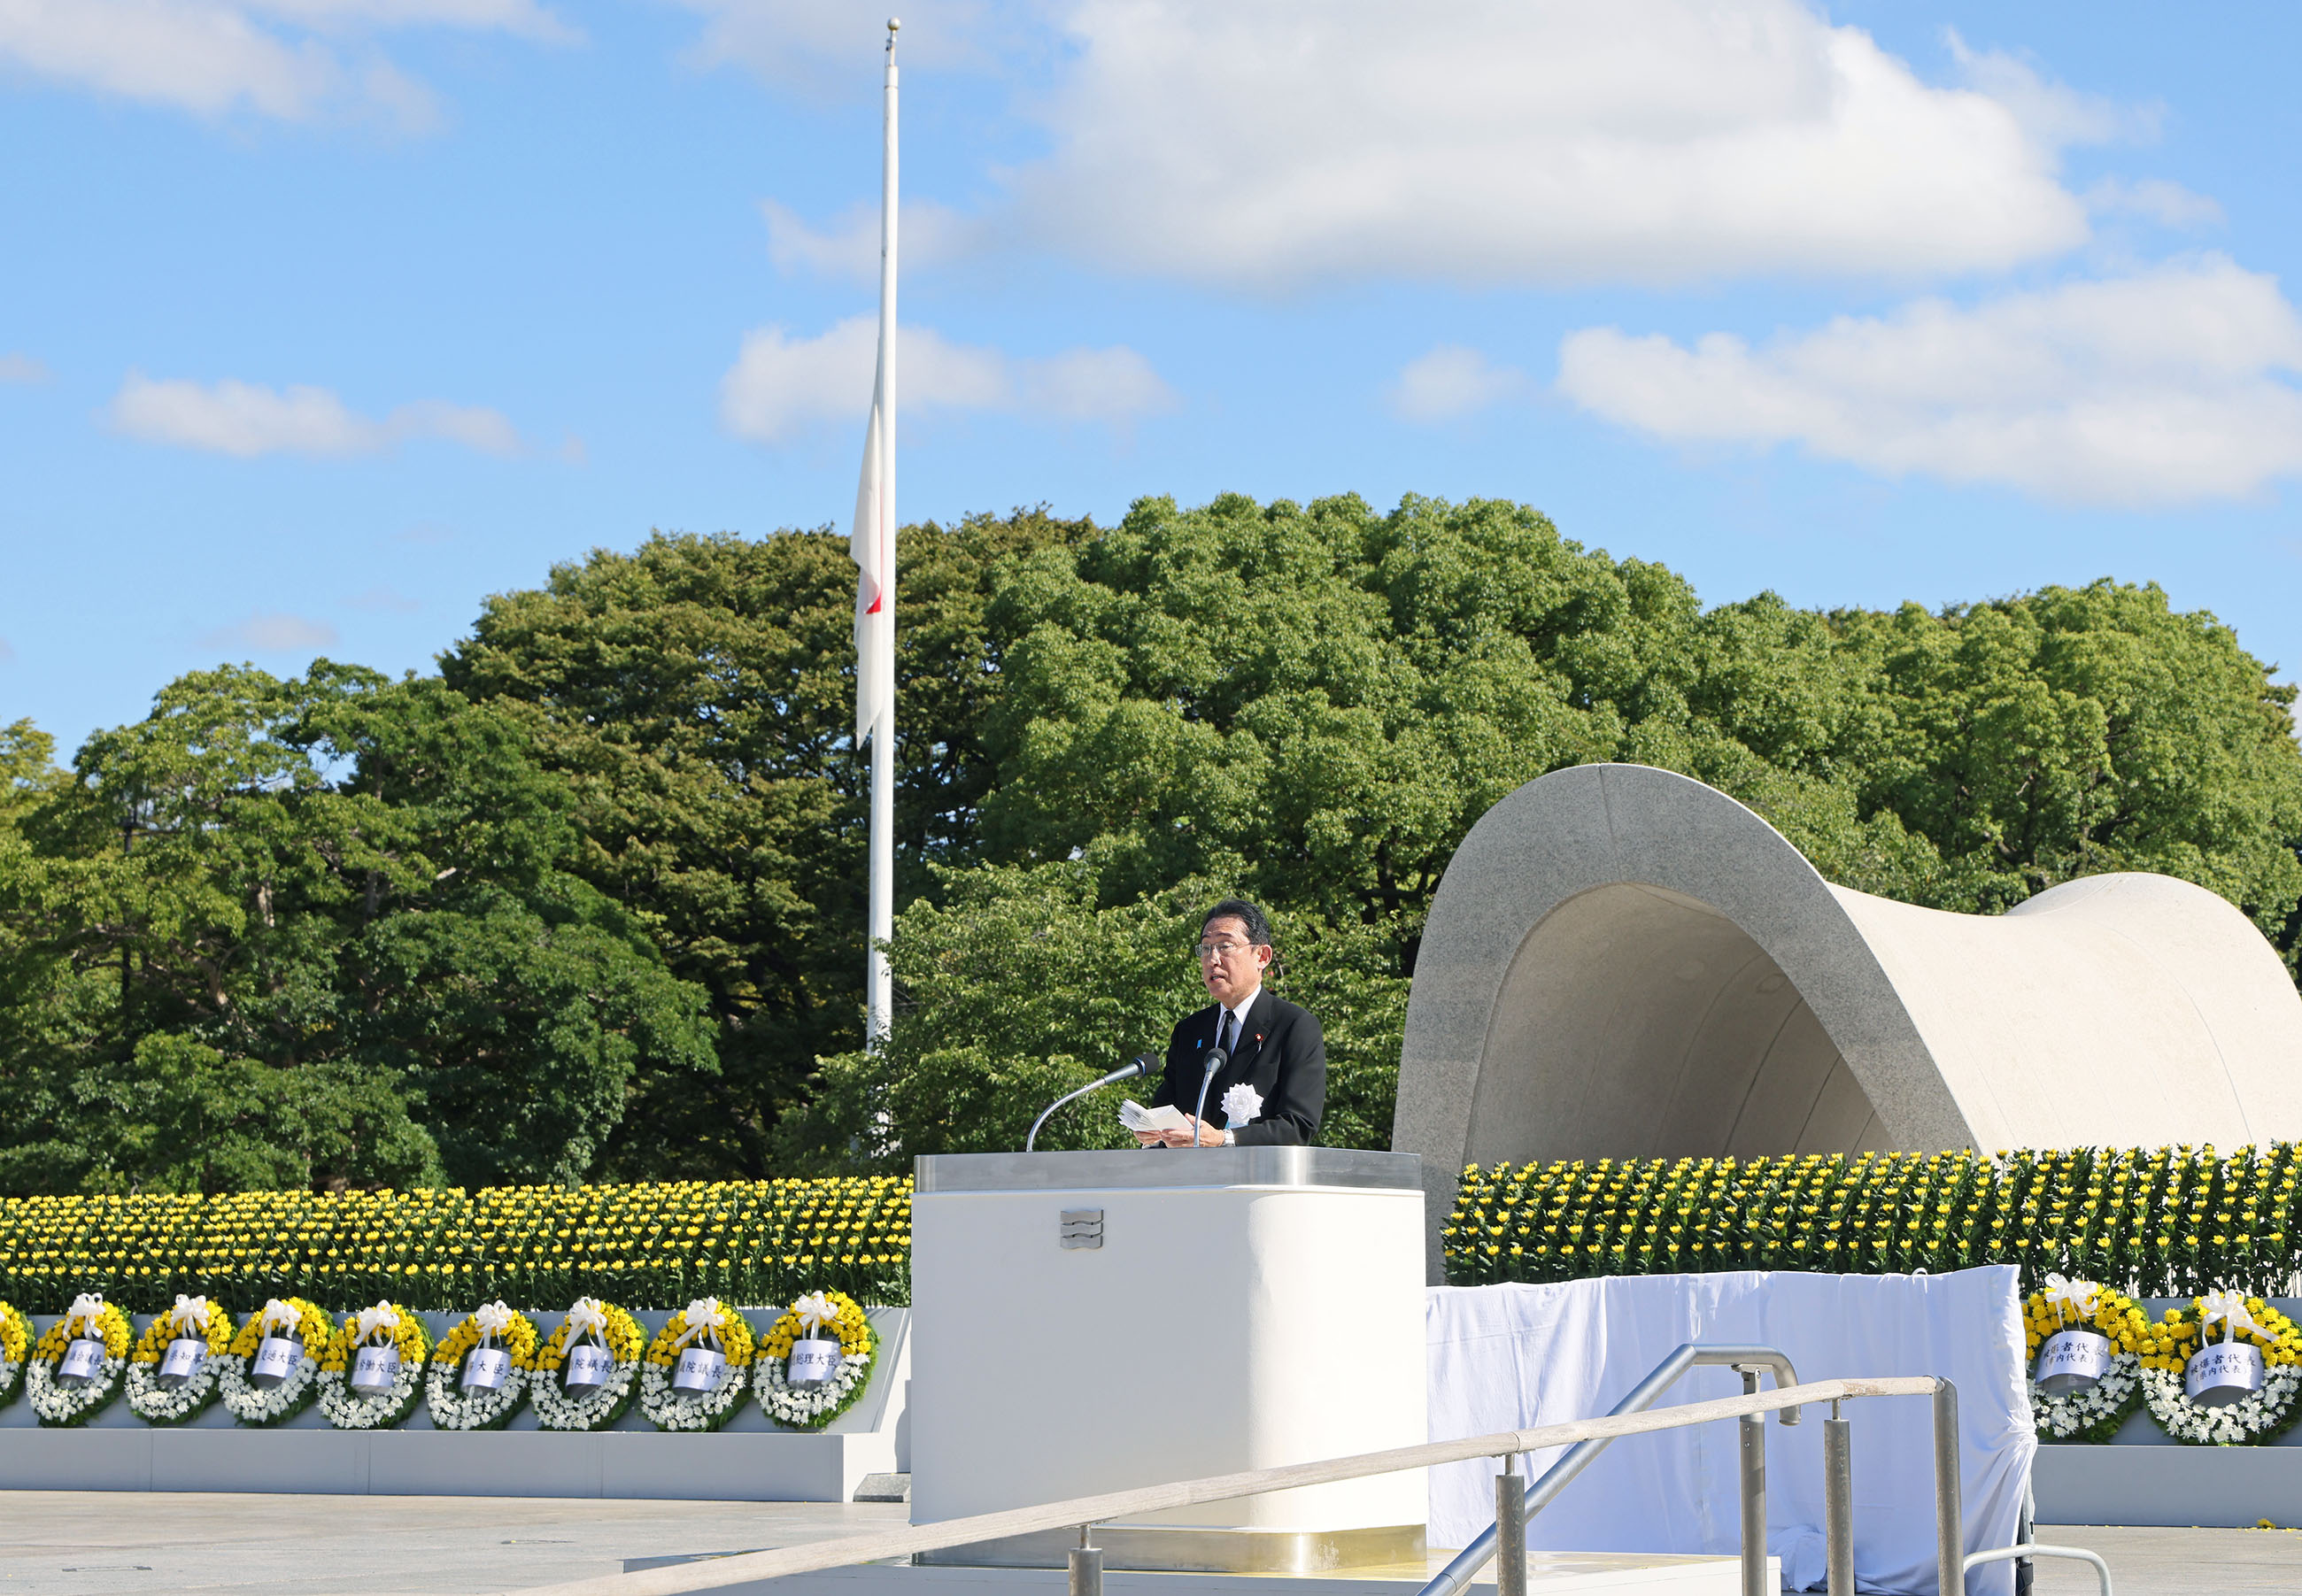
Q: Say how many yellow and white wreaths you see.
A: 11